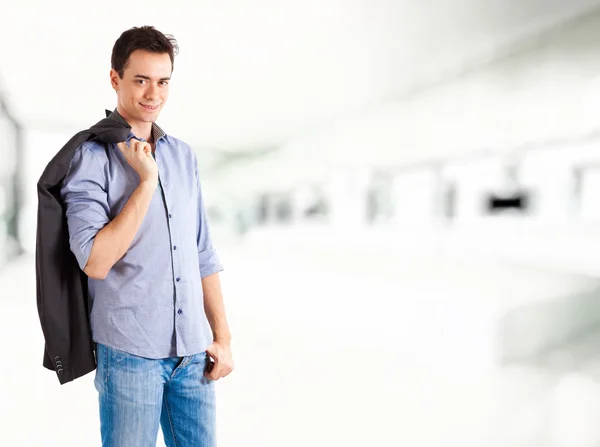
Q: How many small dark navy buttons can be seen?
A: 4